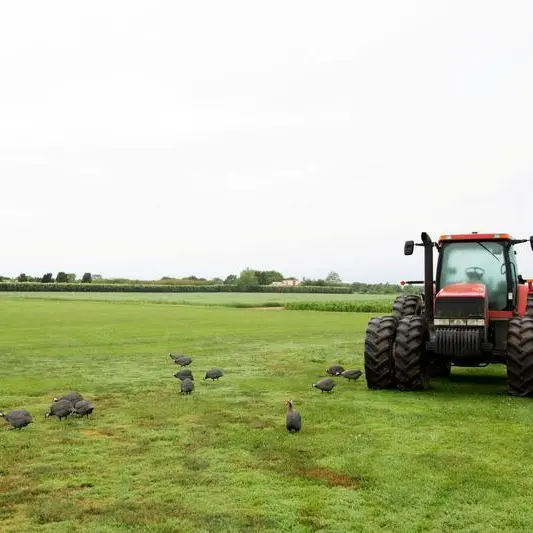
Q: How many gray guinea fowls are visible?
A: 13